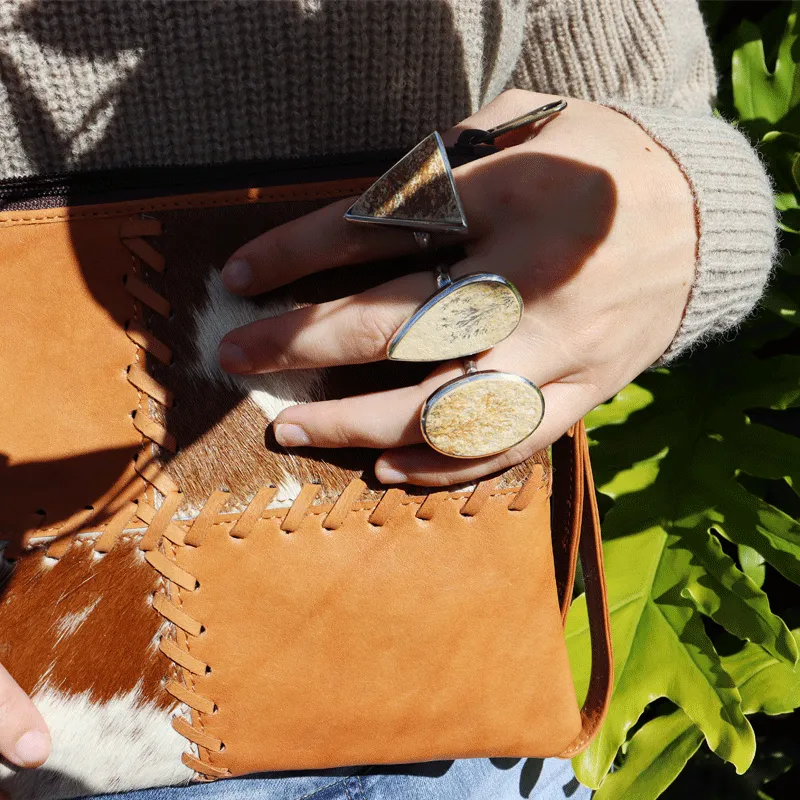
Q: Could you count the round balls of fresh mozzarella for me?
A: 0